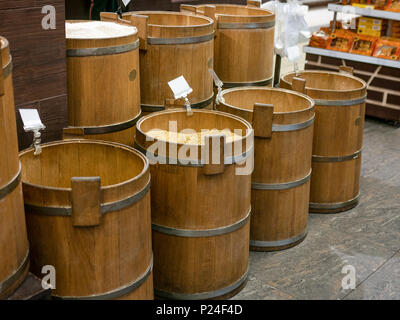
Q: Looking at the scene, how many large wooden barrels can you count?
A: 8